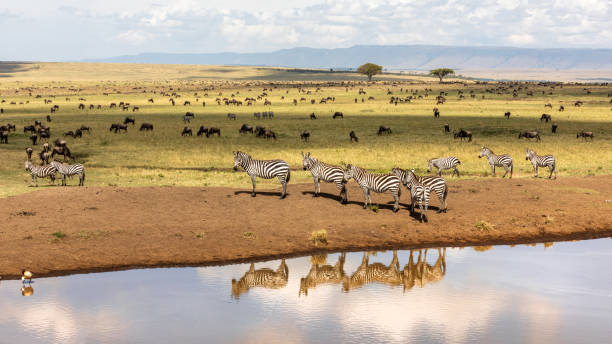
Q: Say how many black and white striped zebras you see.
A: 10